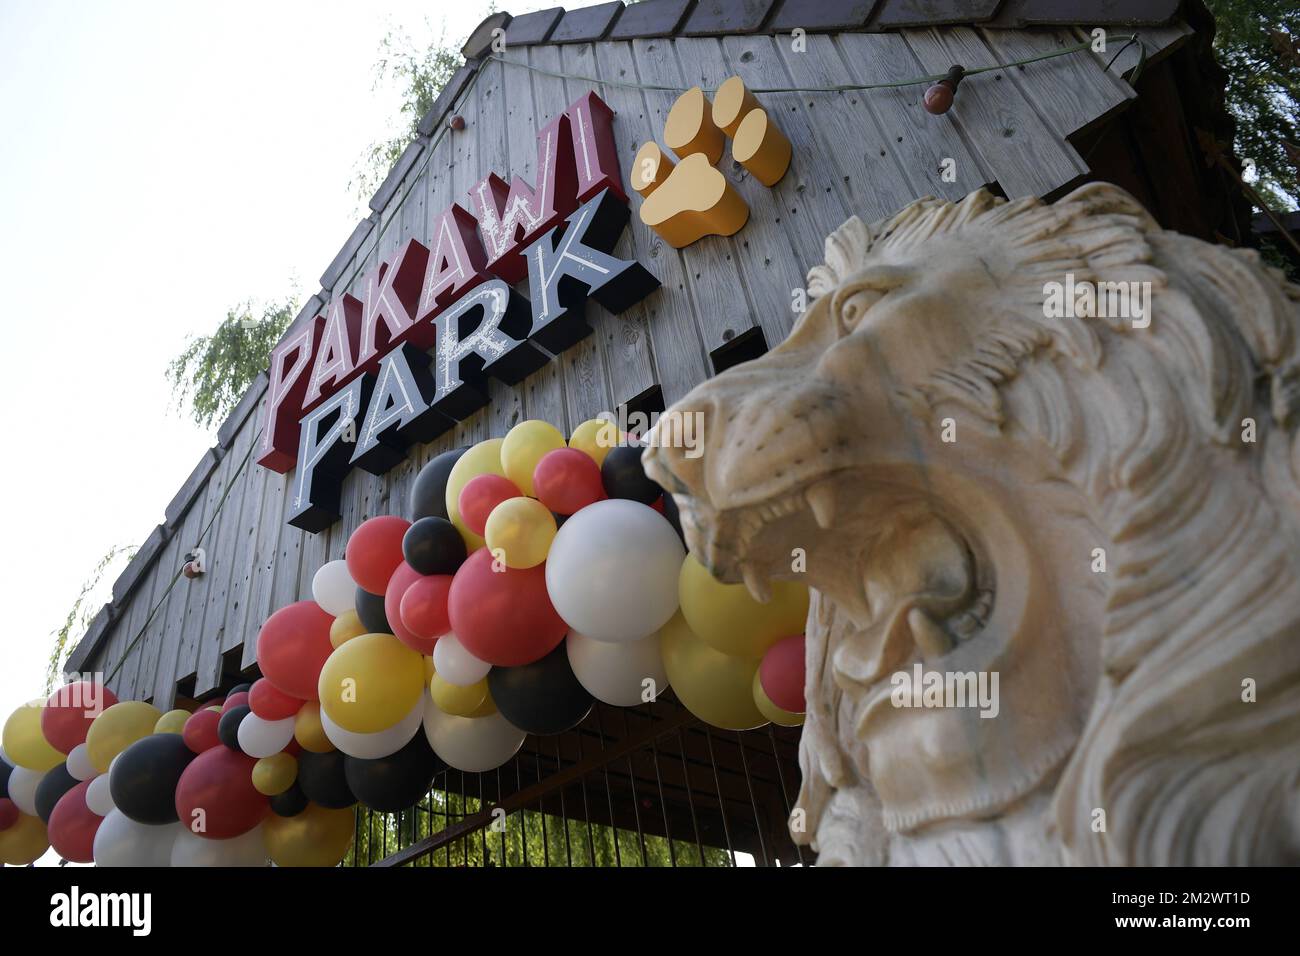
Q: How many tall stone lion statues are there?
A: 1